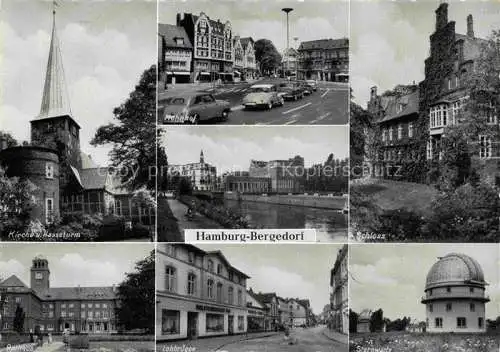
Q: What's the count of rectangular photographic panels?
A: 7